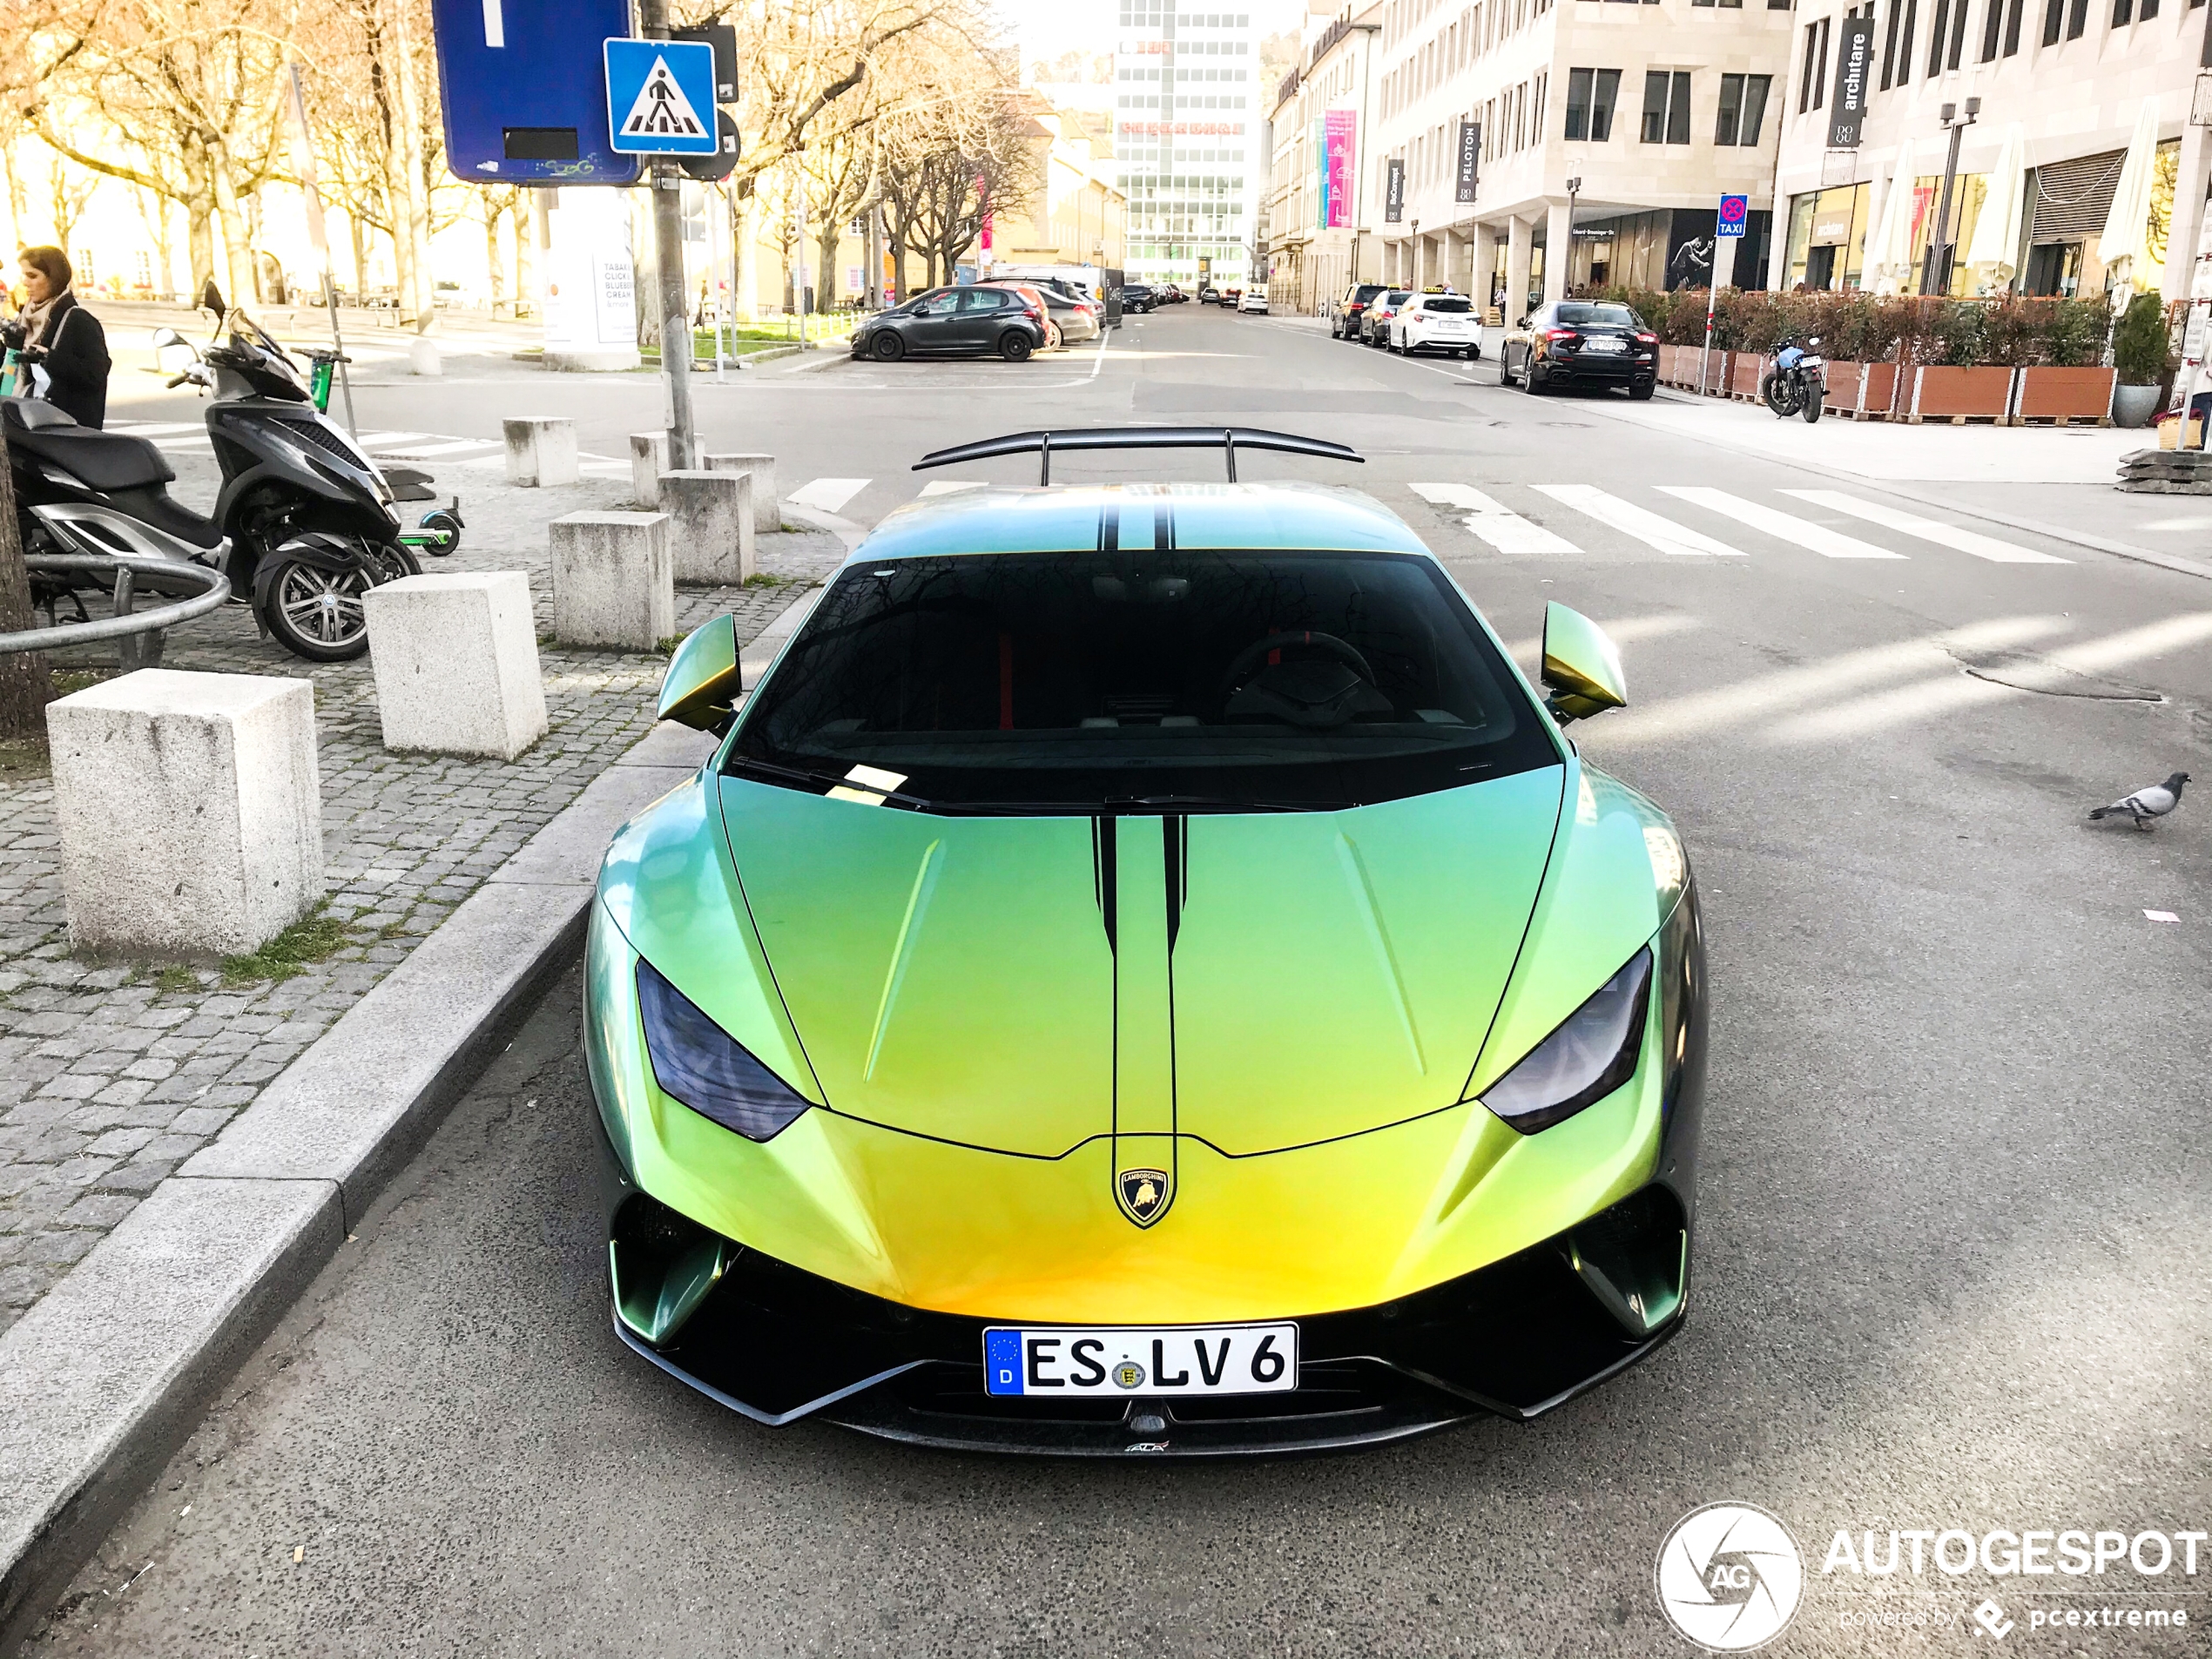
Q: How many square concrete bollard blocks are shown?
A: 7